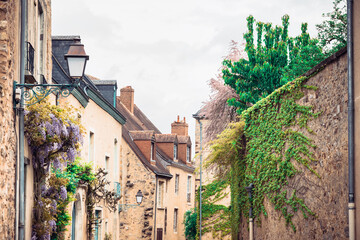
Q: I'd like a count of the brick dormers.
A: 3